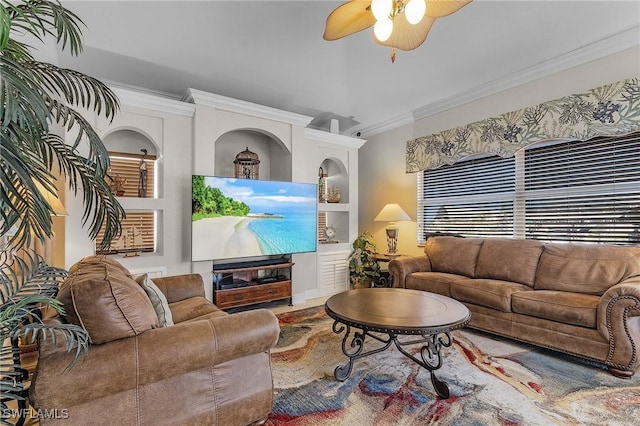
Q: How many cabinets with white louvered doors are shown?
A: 1